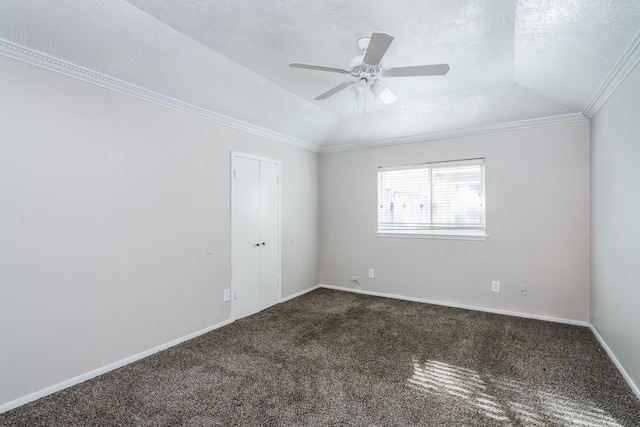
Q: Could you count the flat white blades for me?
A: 5